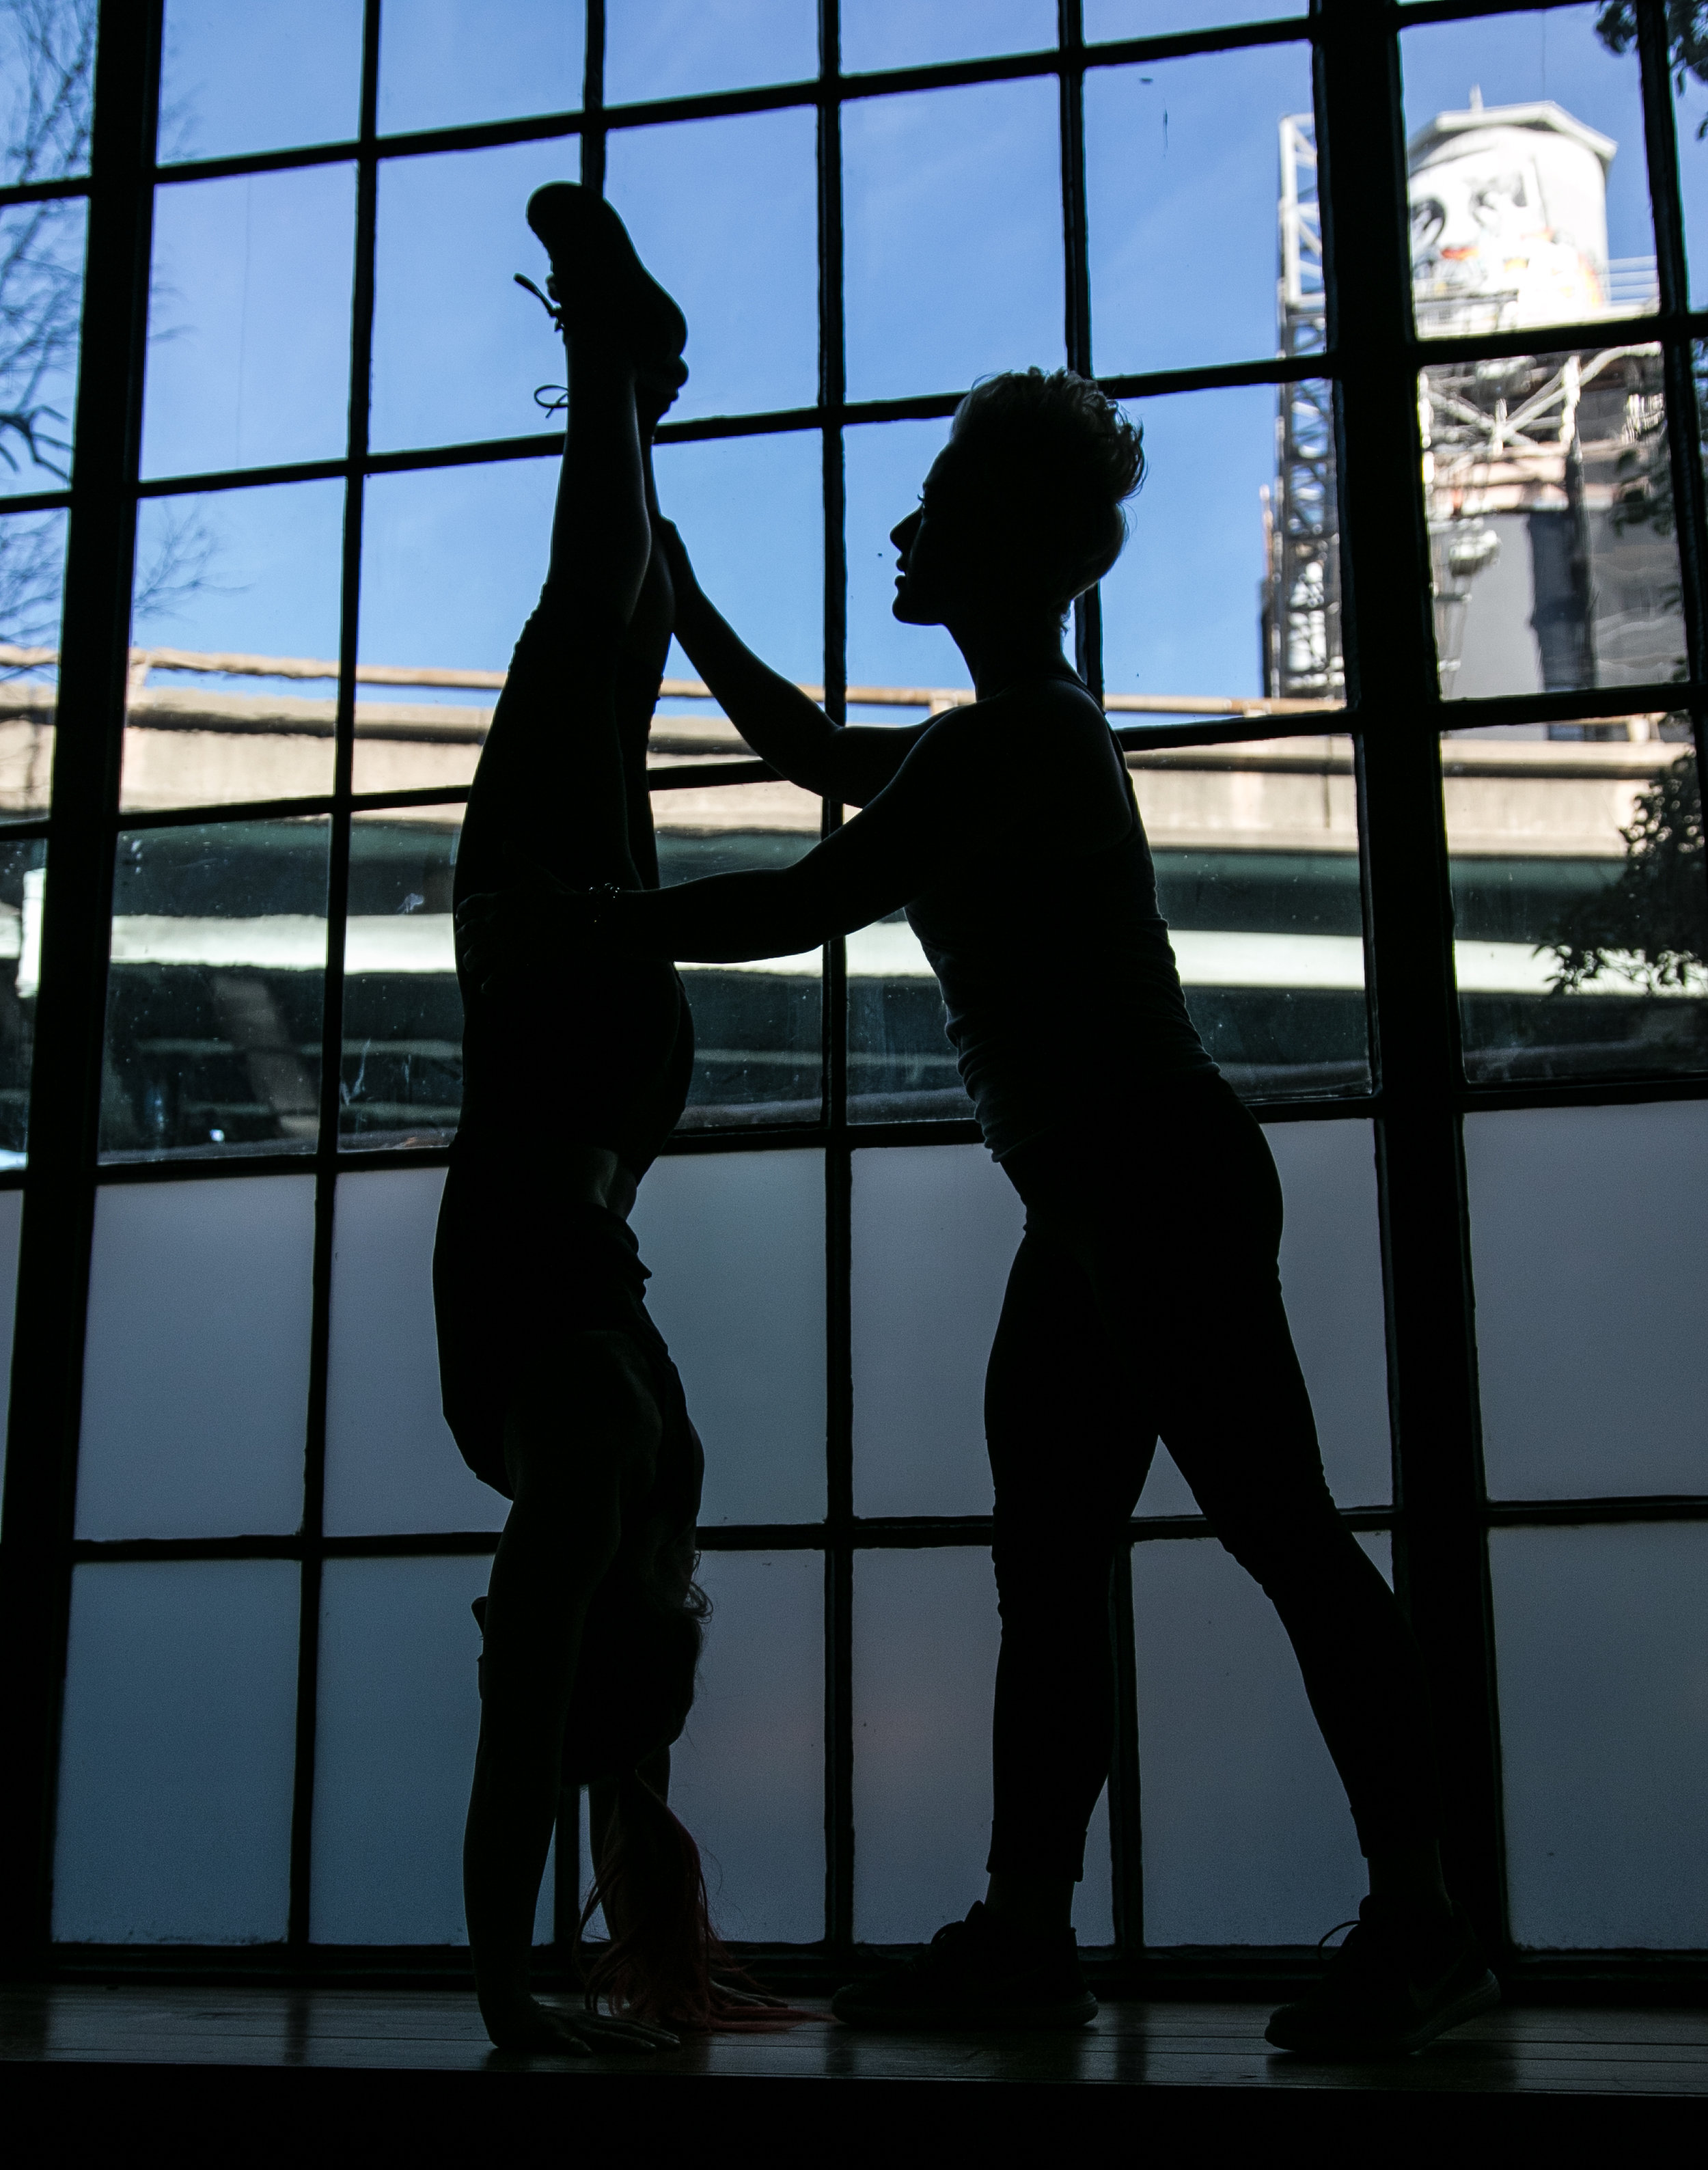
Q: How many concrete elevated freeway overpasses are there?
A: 1